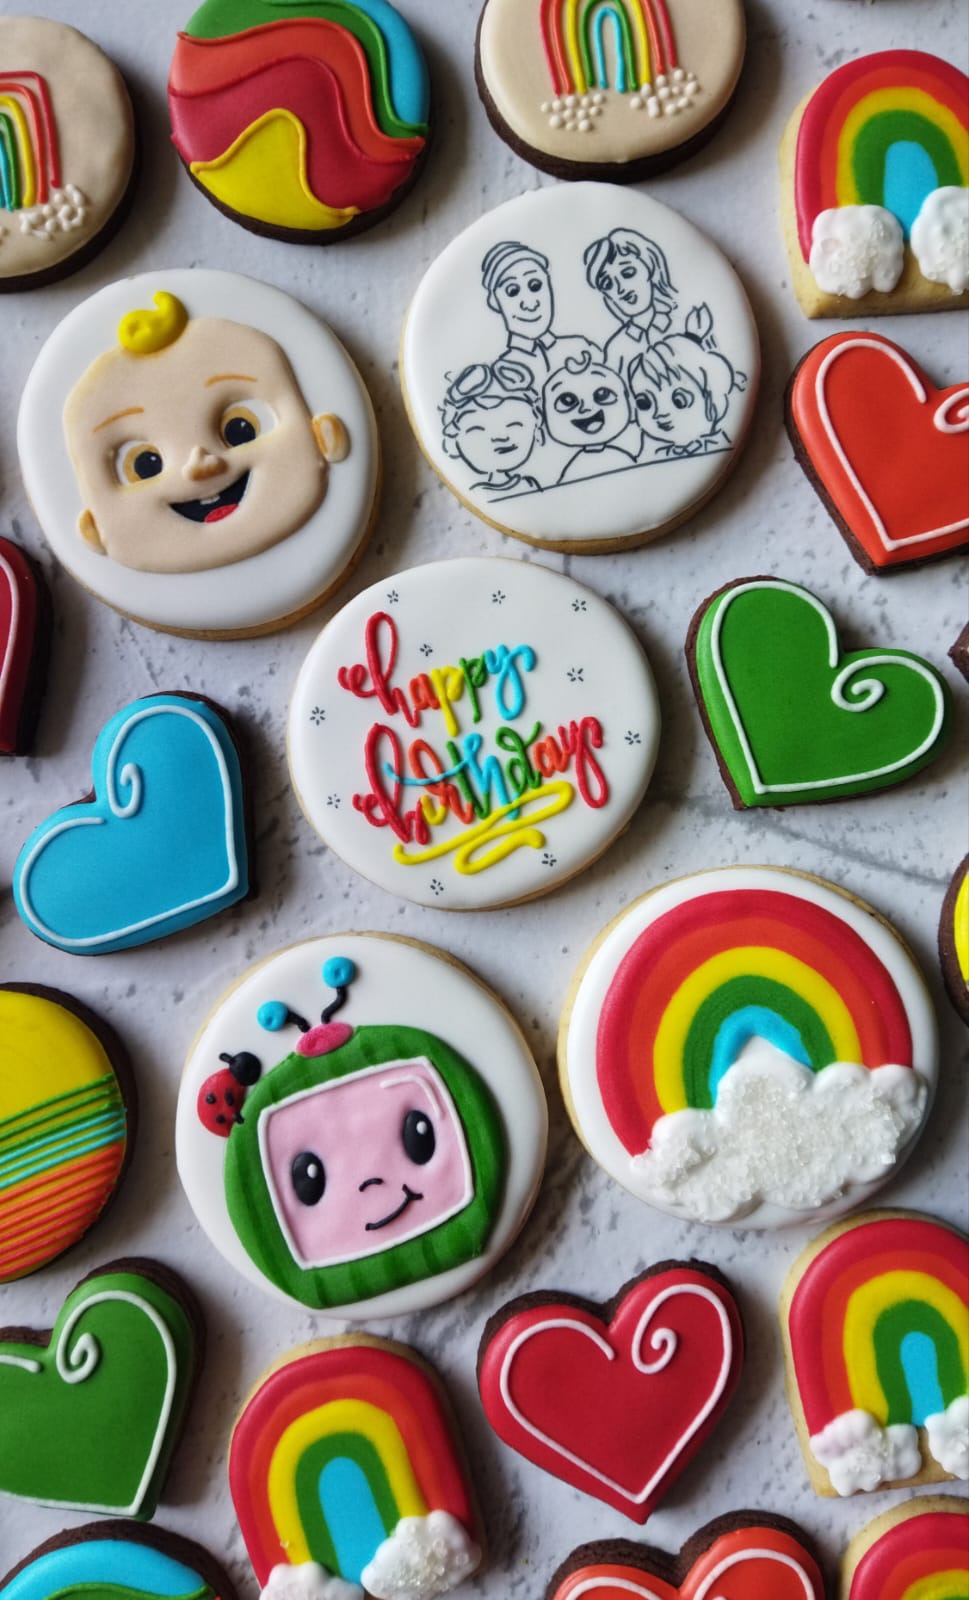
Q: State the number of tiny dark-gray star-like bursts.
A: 10